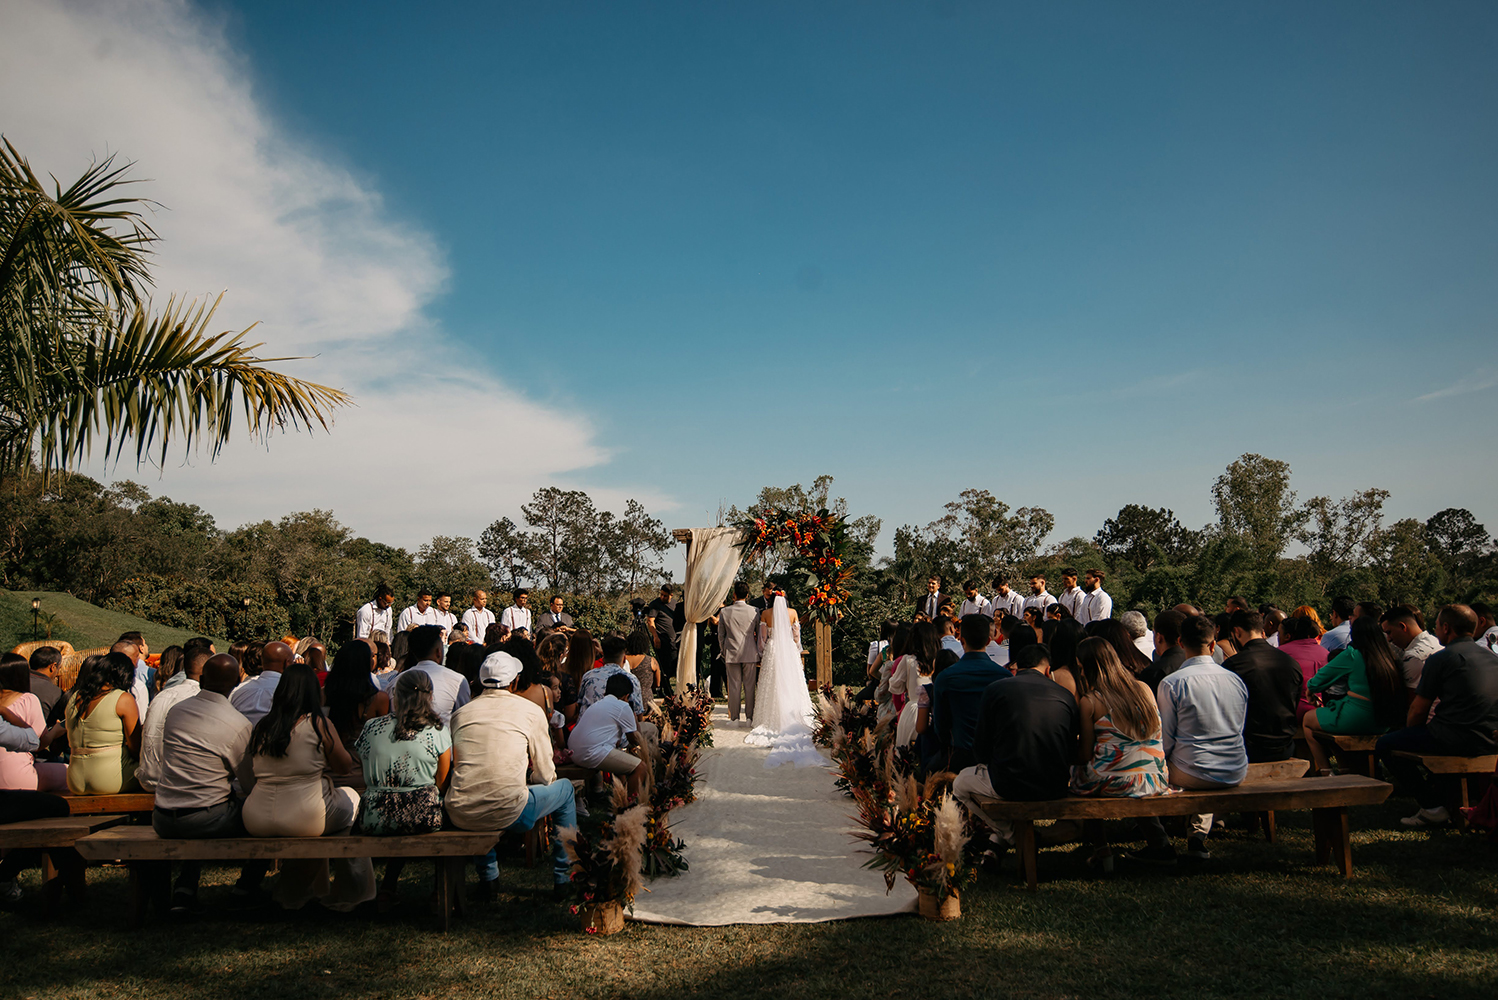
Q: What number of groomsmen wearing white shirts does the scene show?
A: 10